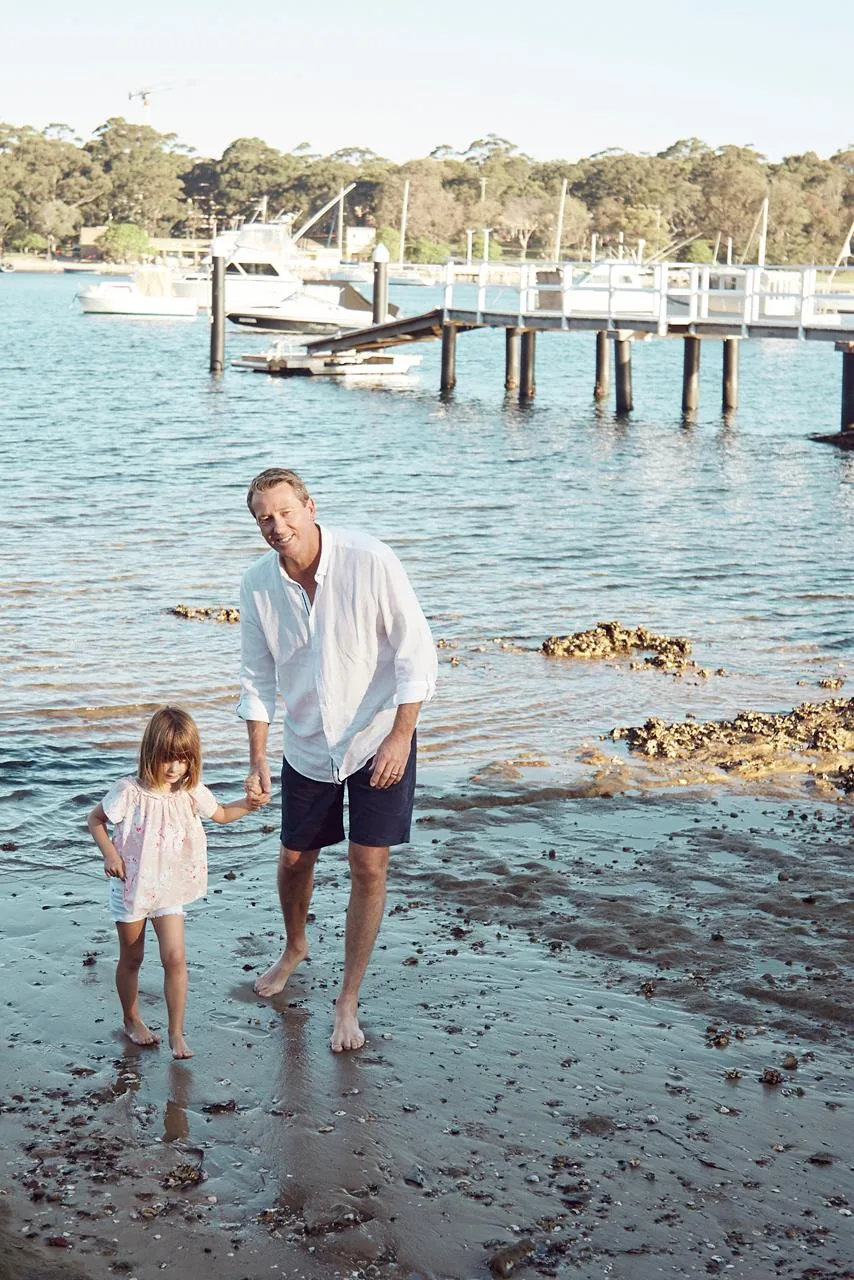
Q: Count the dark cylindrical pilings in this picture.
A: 10